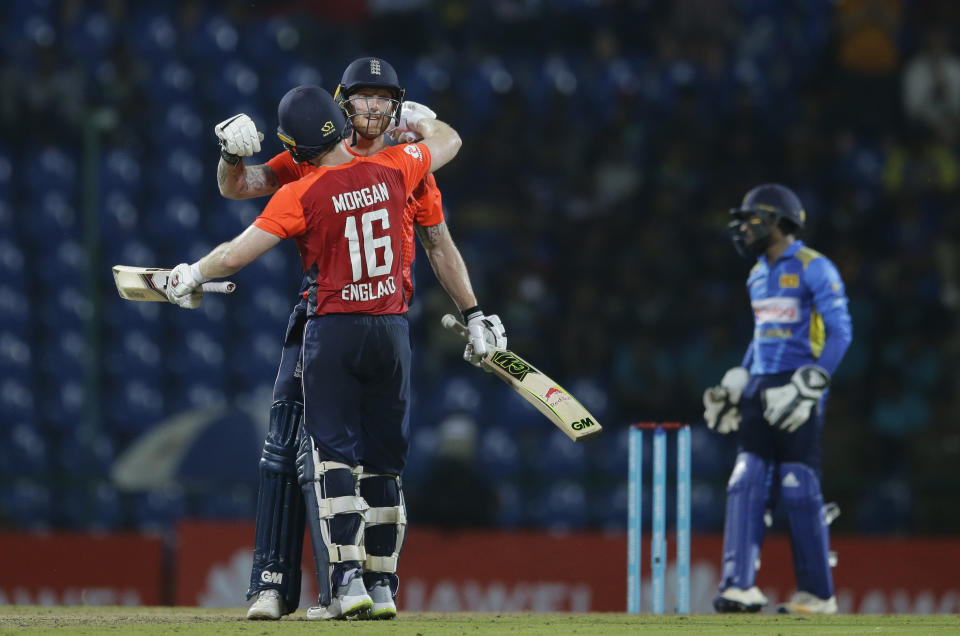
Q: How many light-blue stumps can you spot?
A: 3